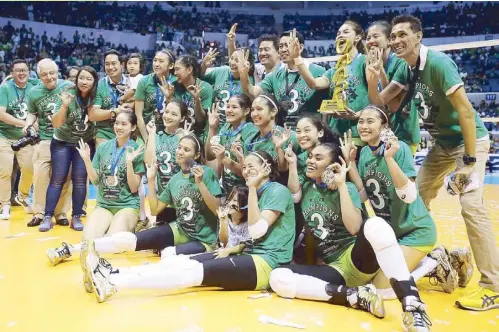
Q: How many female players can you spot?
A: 14